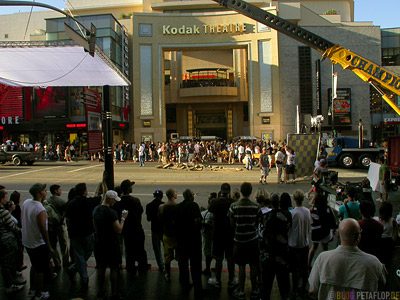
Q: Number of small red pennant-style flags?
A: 0